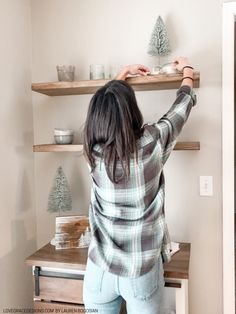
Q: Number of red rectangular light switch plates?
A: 0